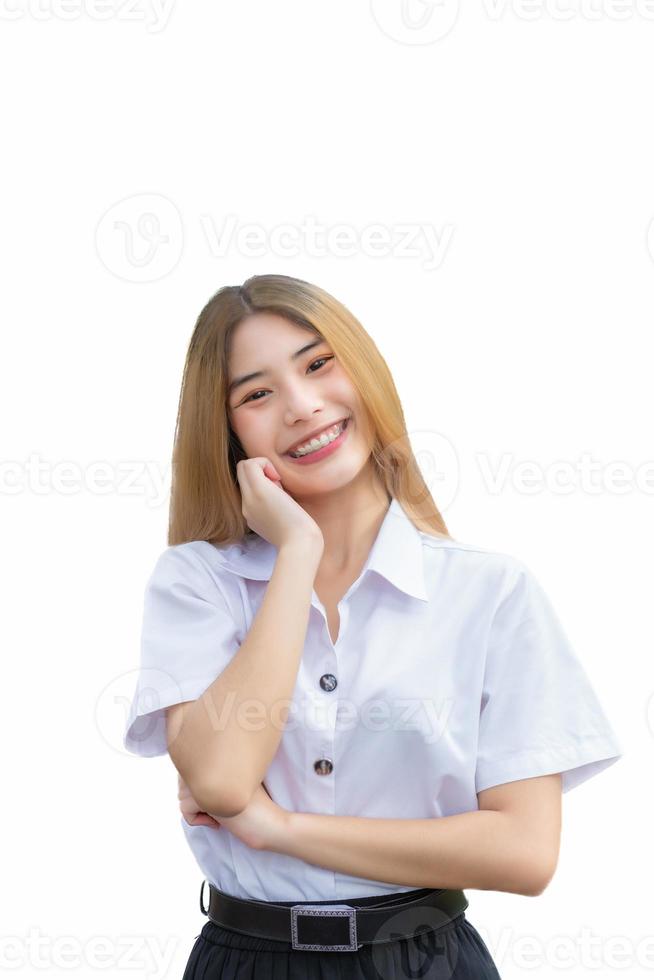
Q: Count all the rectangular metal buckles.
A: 1